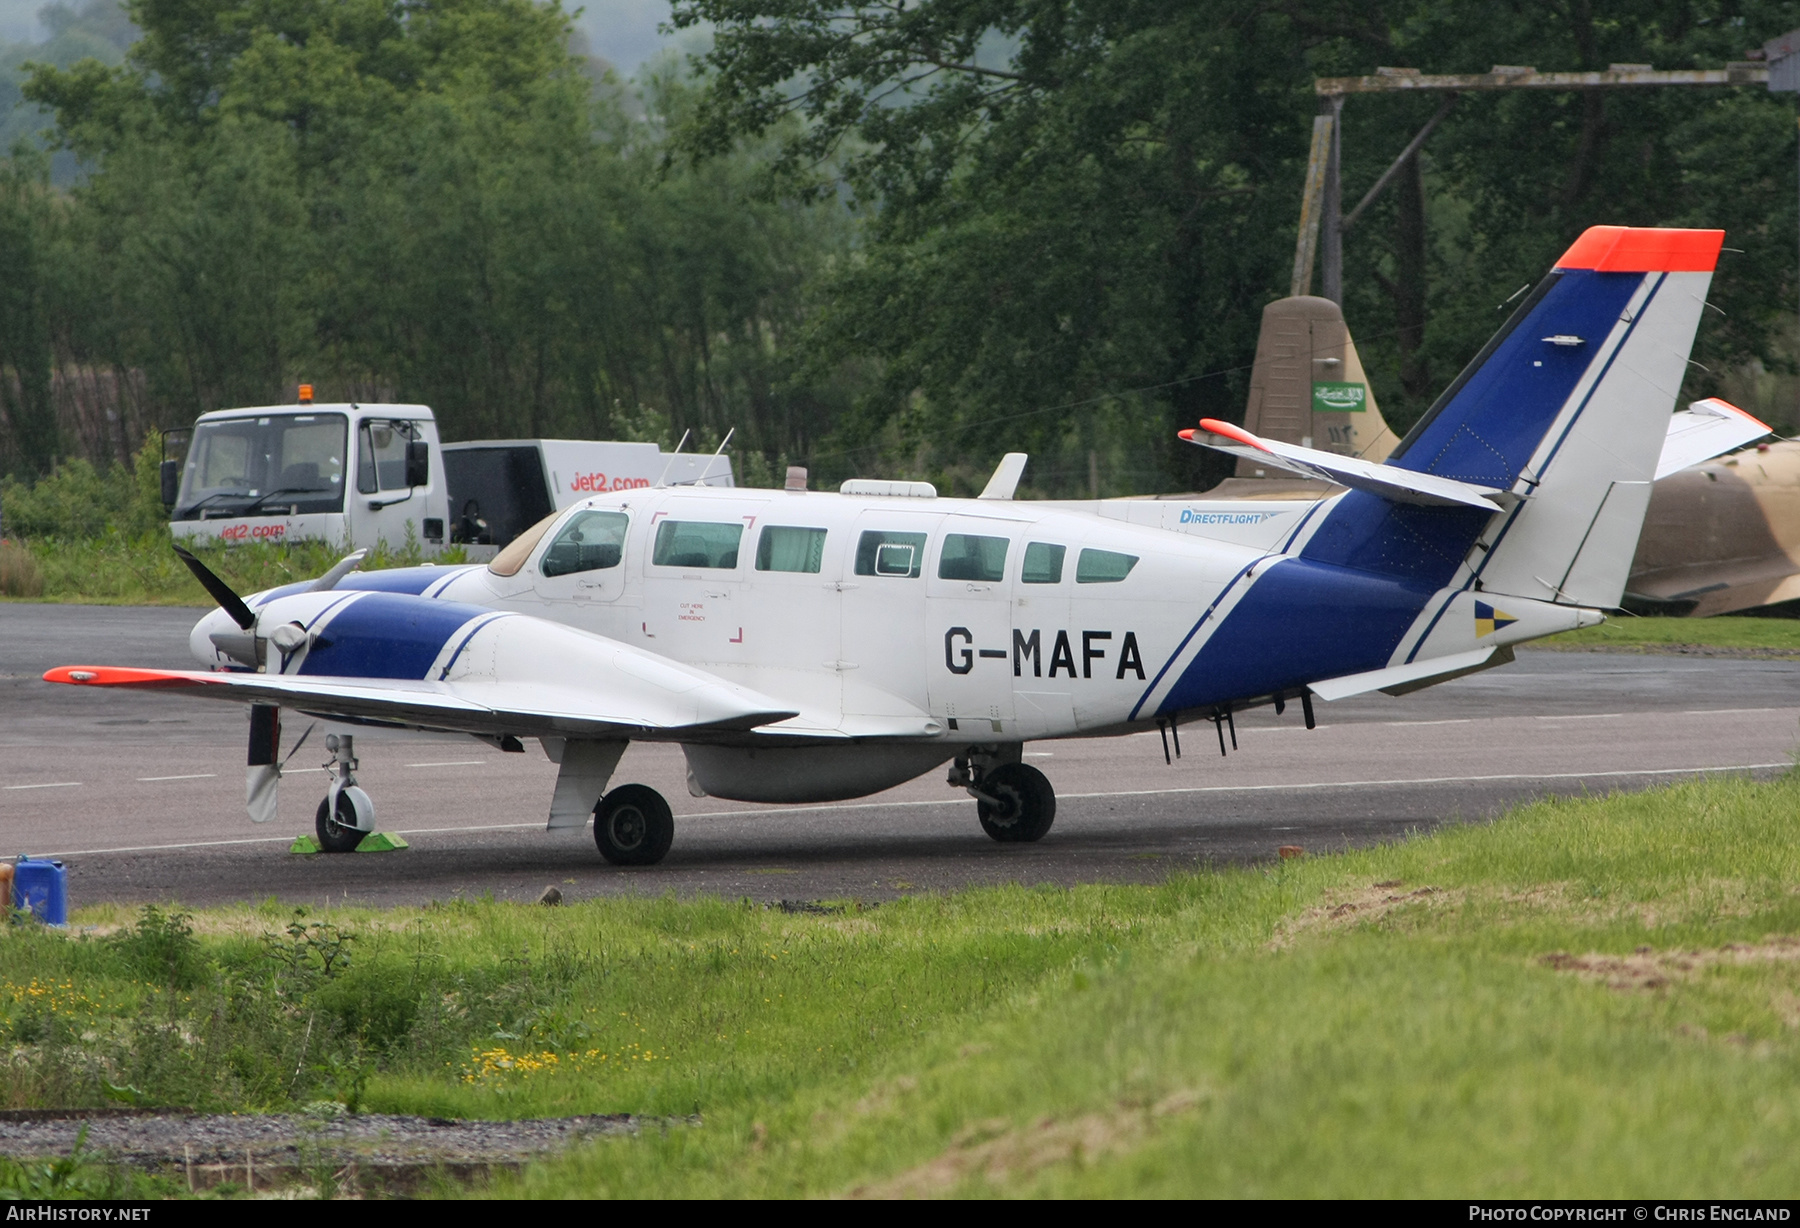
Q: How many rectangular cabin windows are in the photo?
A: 5